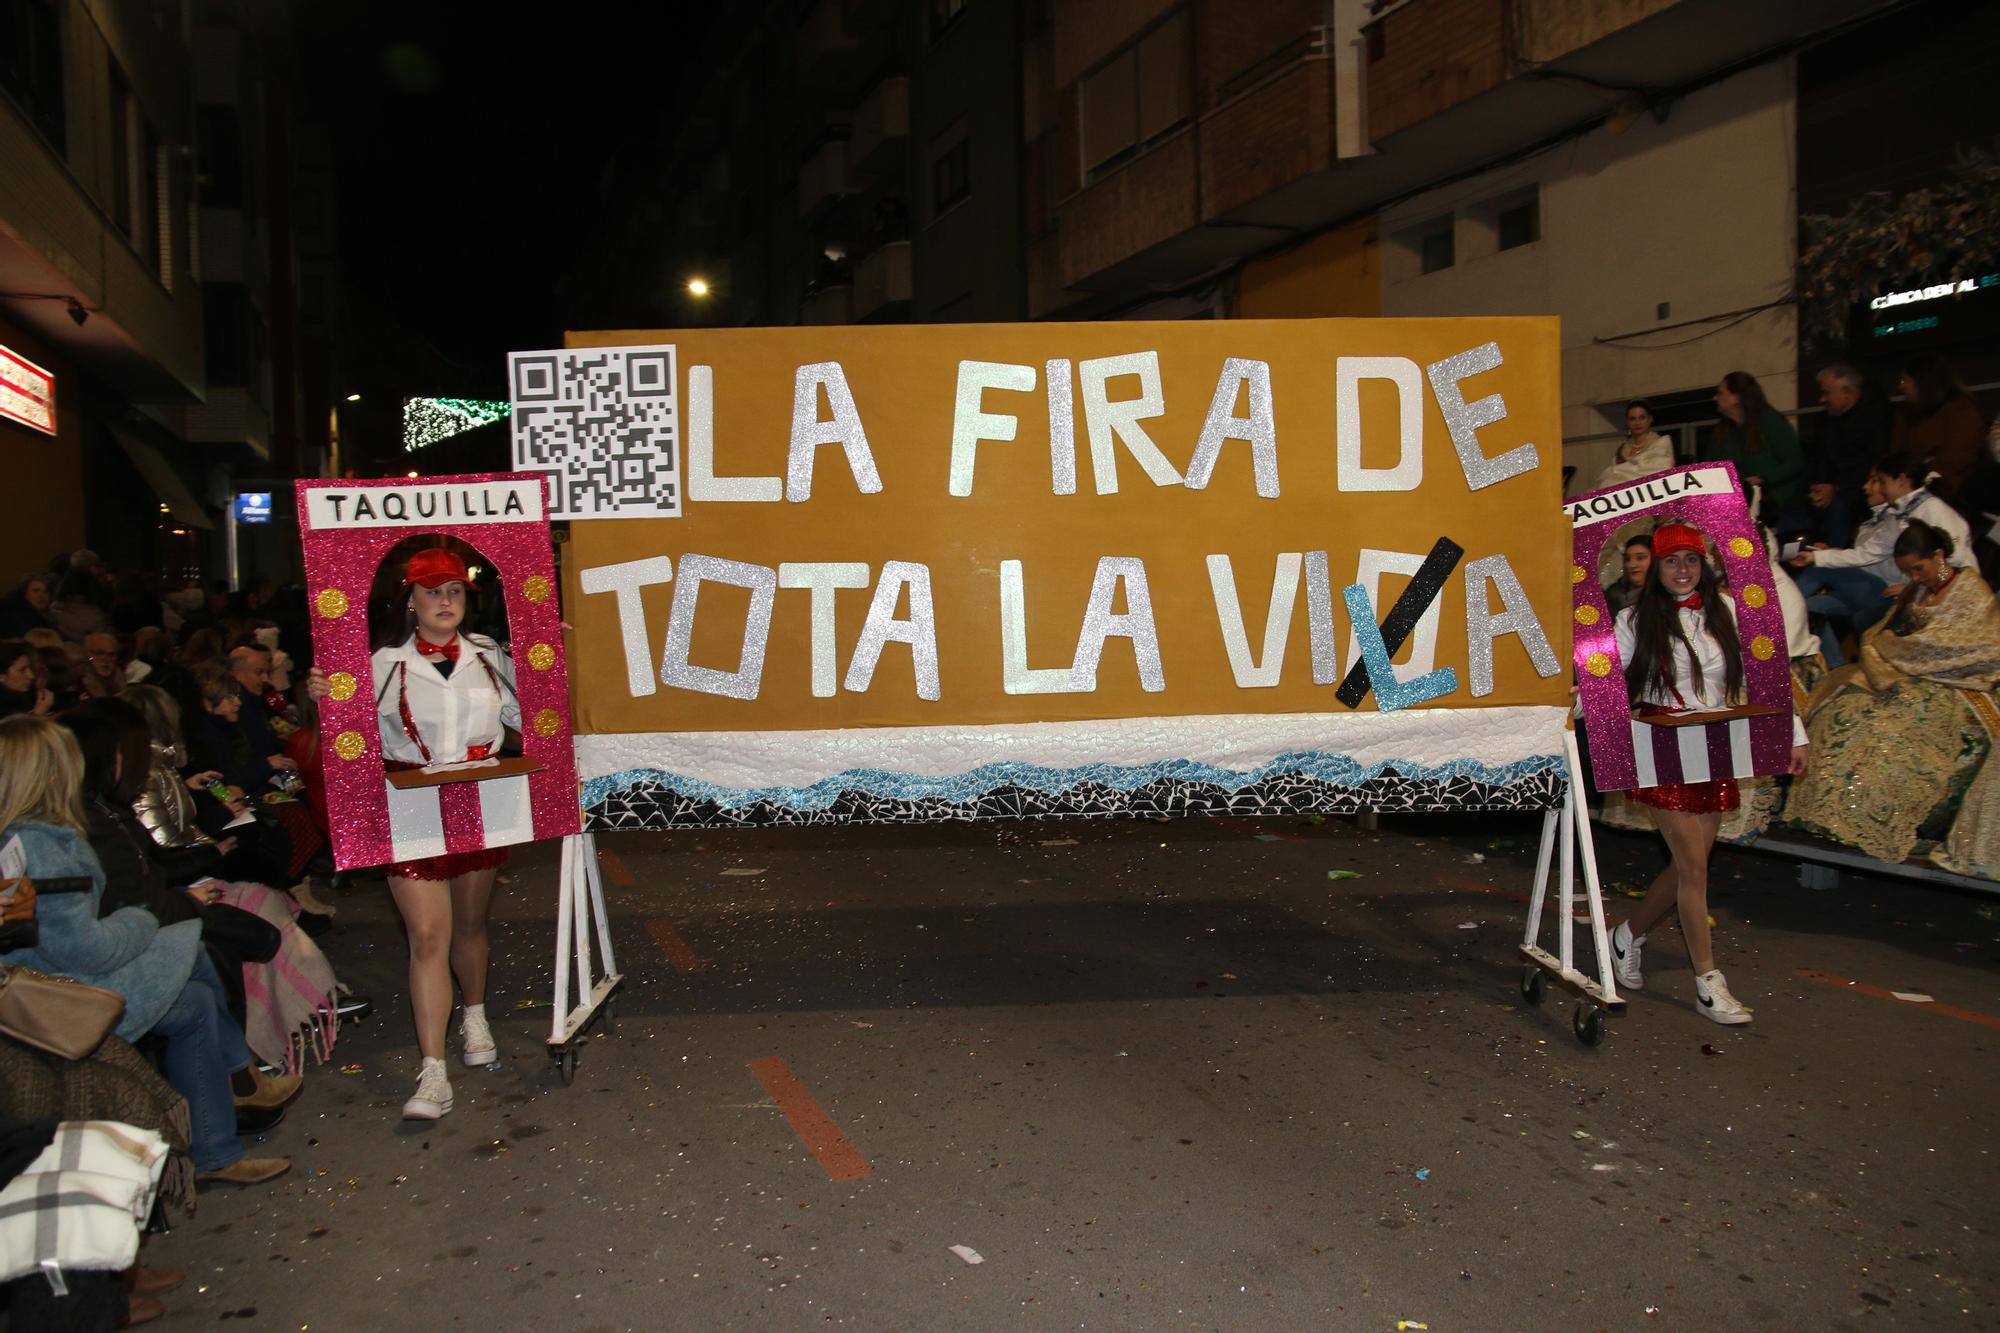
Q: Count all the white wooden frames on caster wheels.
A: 2